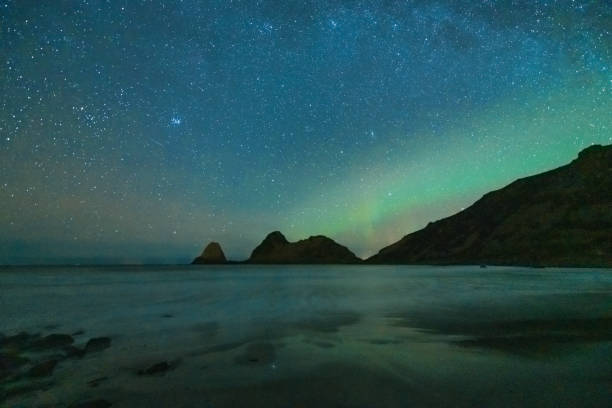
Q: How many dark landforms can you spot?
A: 3